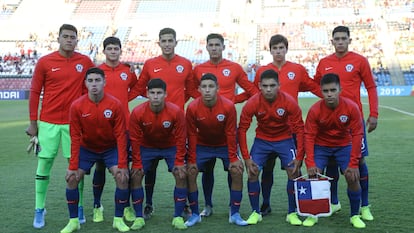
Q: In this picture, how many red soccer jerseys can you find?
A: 11